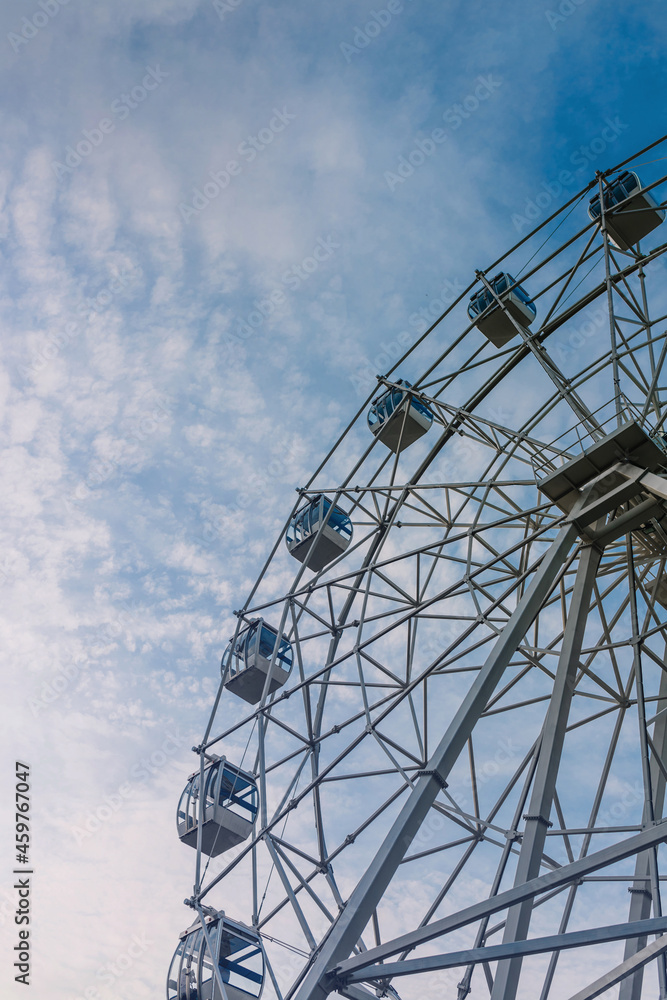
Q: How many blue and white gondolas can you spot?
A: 7